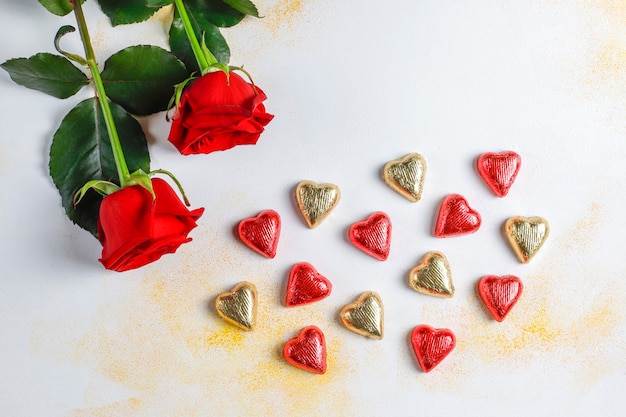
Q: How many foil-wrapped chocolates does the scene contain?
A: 14